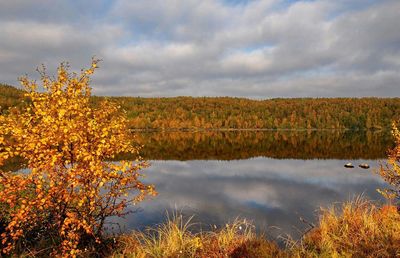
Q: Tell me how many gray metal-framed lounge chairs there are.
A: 0